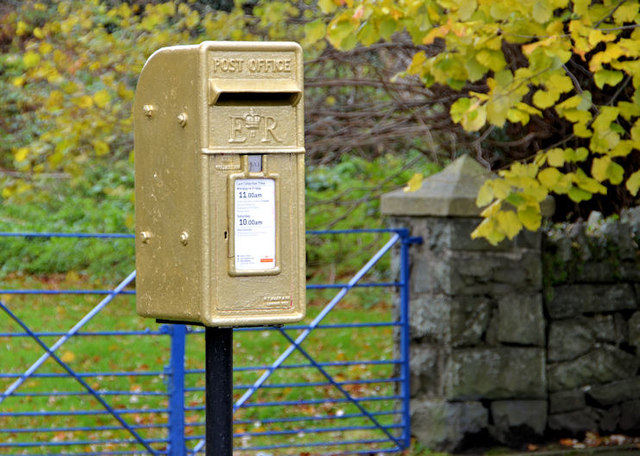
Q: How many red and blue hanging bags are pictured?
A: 0